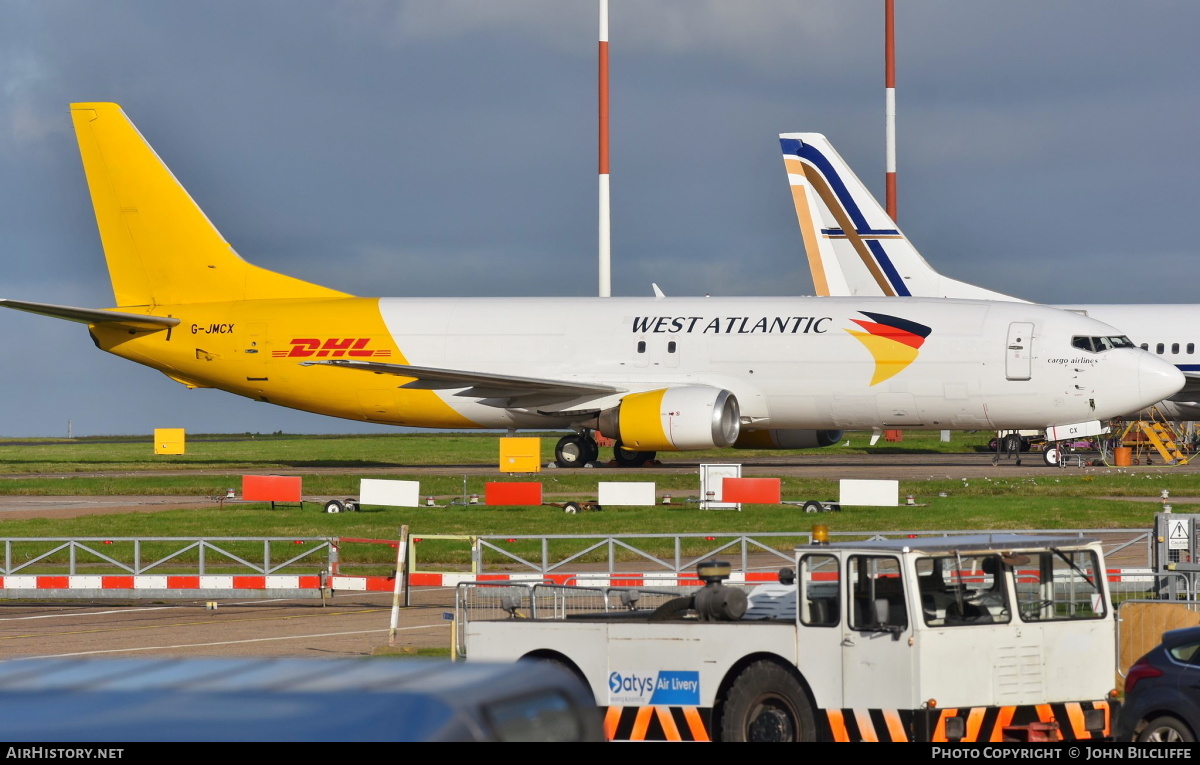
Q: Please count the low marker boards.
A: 6